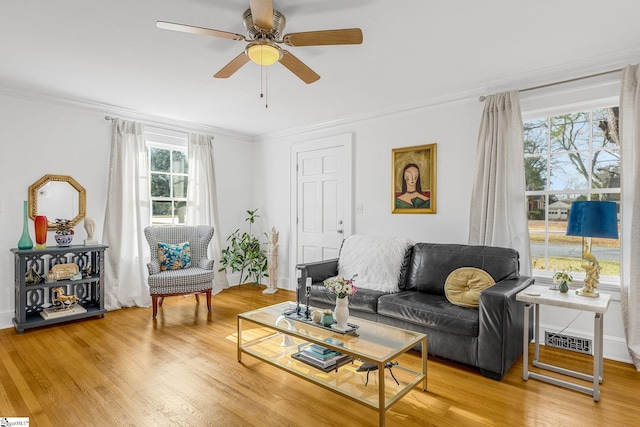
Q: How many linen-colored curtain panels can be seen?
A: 4